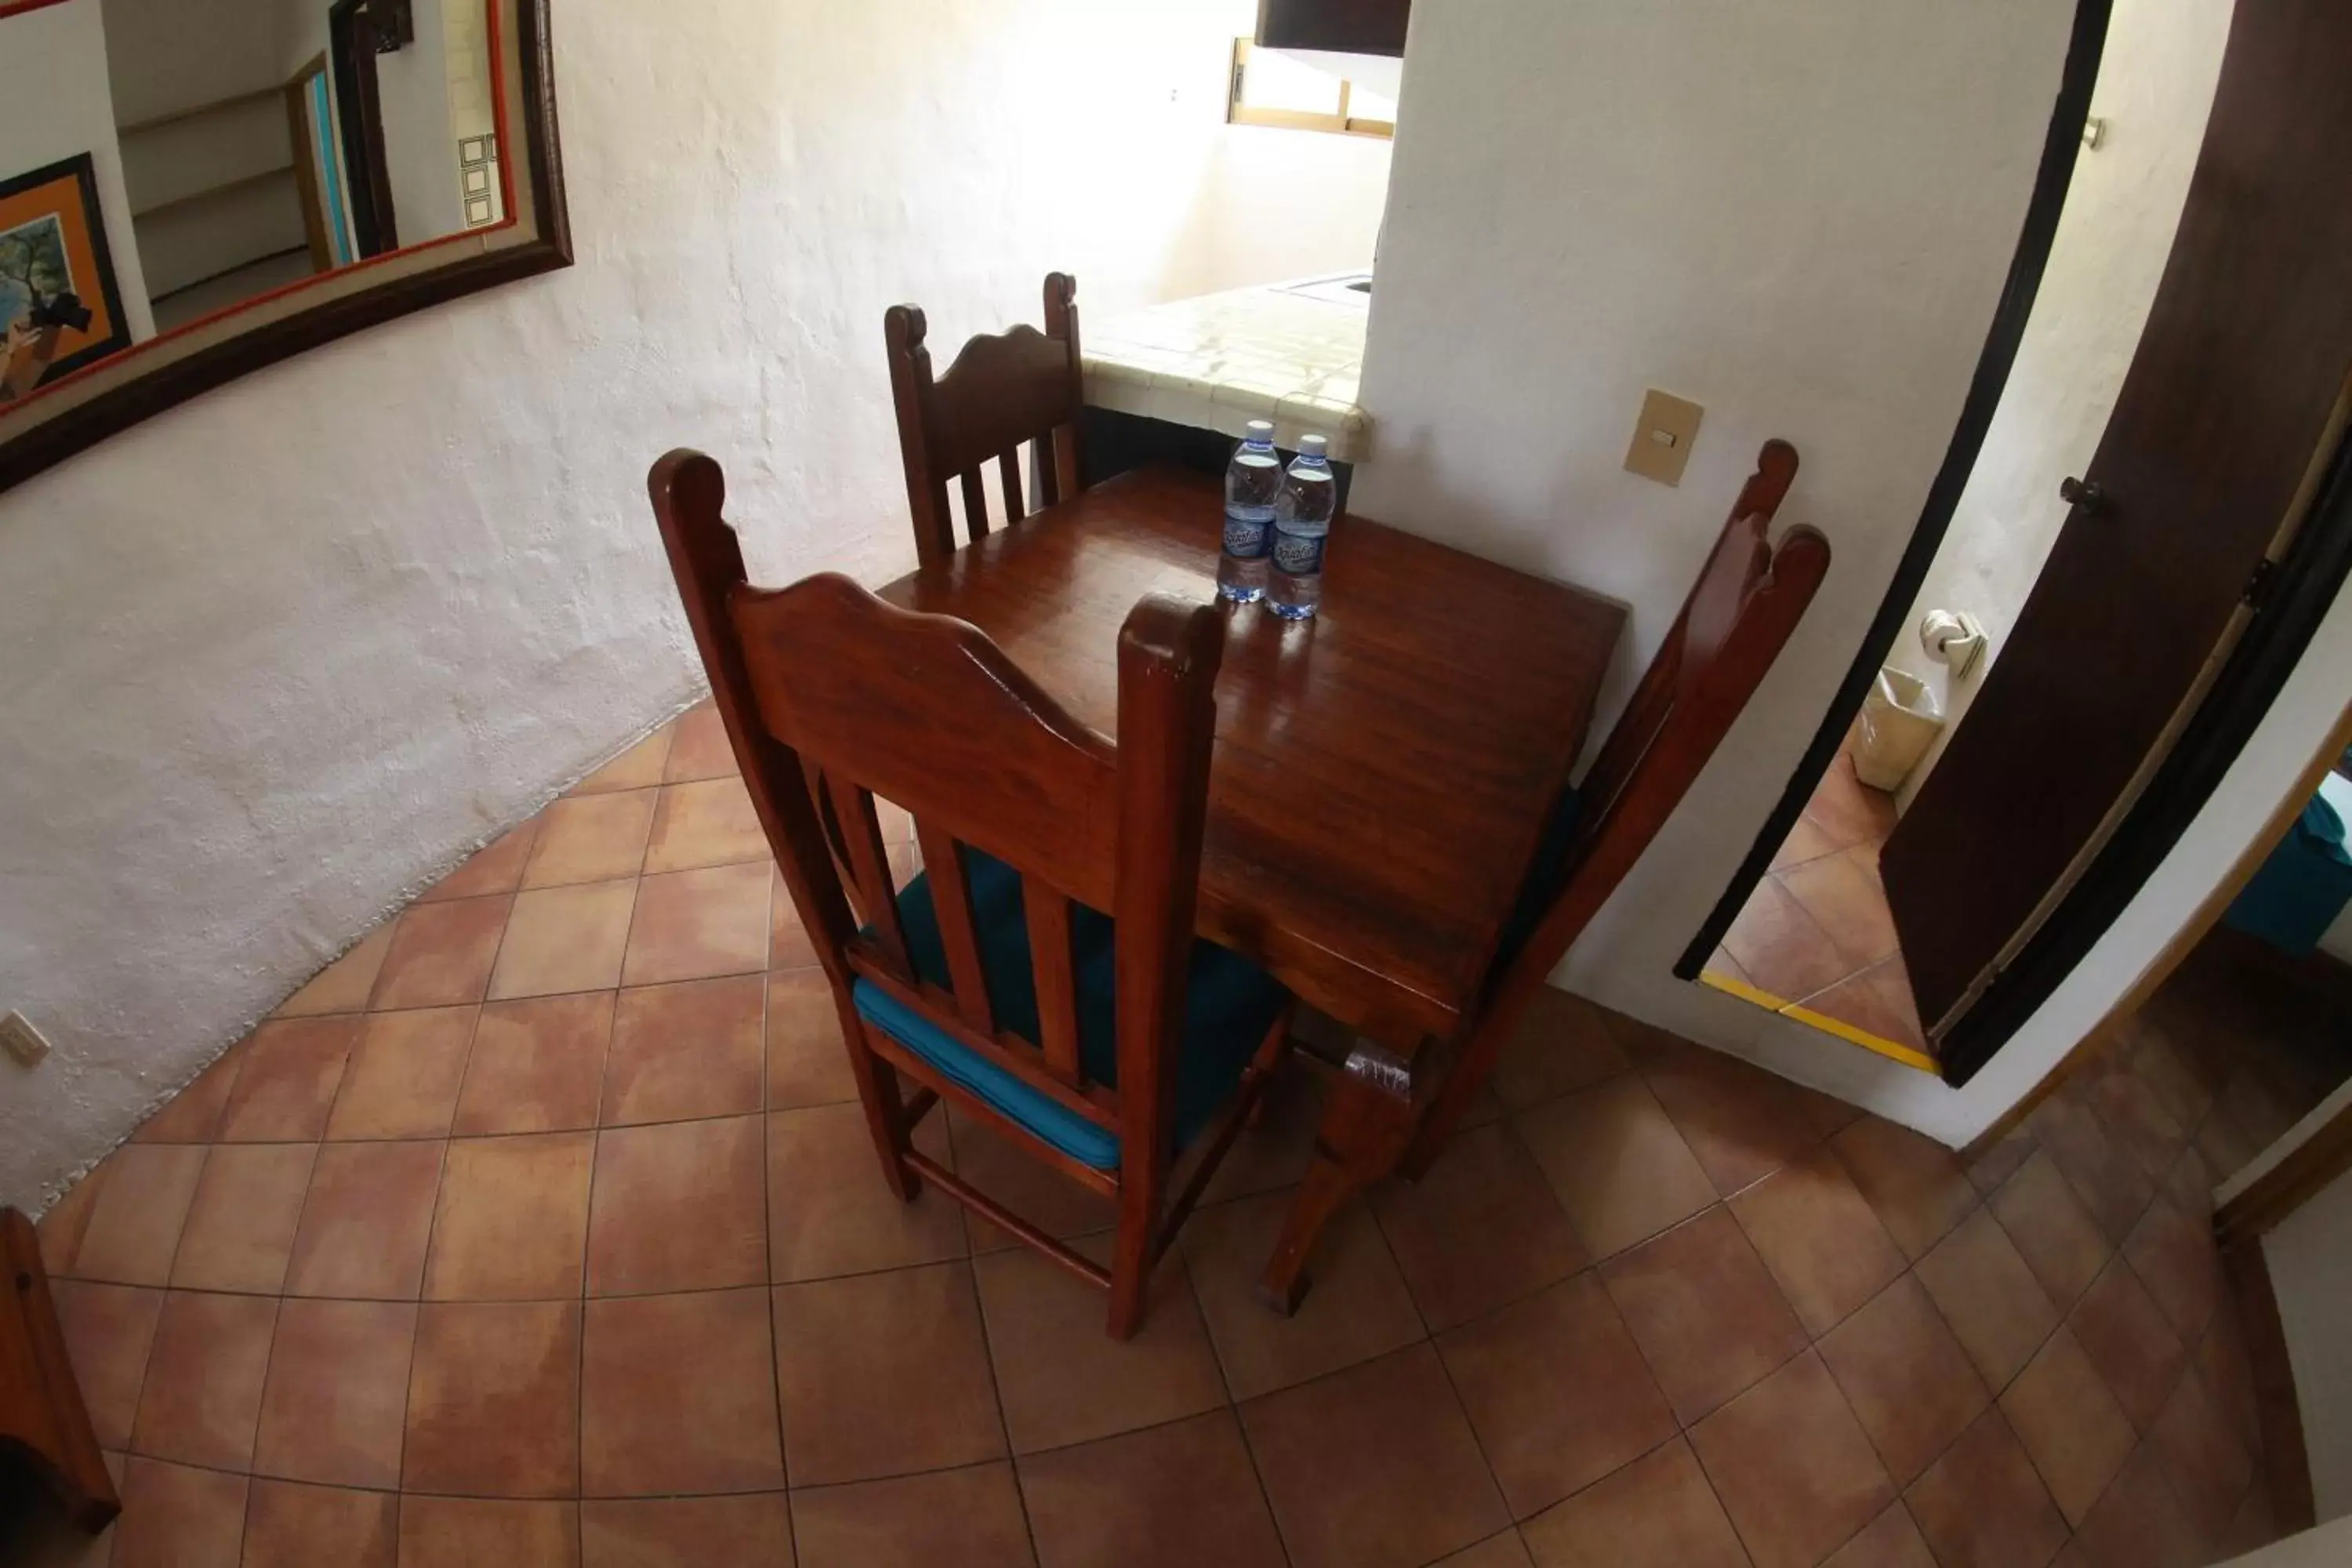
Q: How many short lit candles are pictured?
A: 0